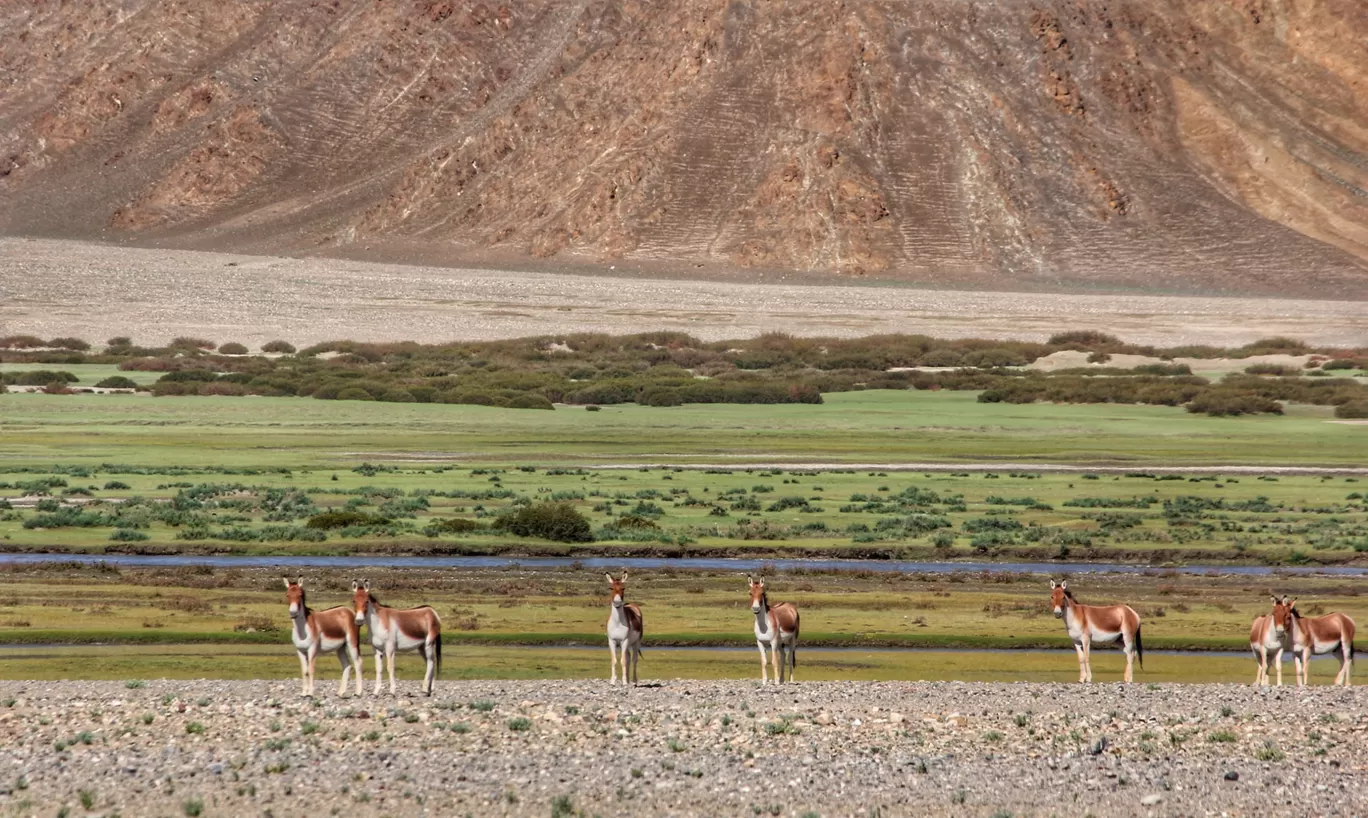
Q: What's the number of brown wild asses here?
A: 7